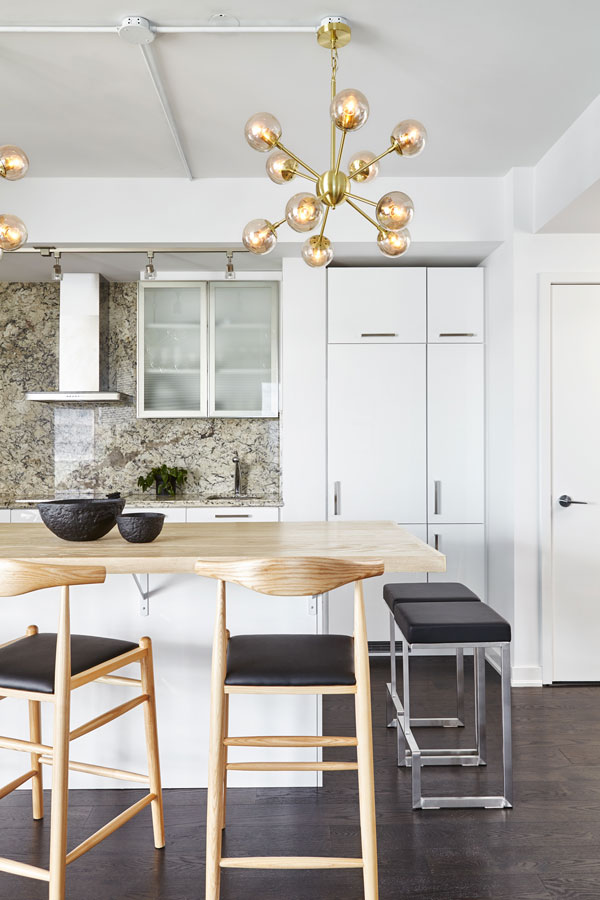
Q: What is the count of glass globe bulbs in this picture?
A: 12